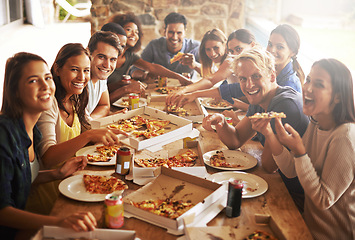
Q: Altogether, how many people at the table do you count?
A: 11